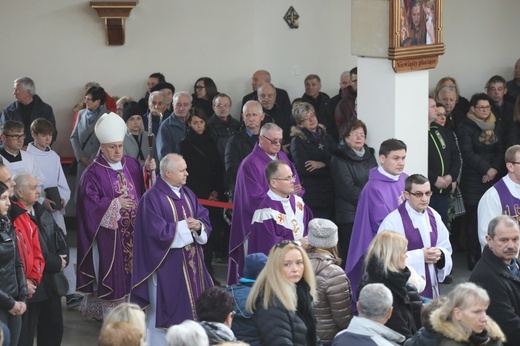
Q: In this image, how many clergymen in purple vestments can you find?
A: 7